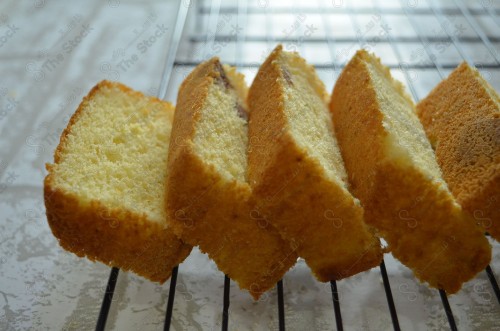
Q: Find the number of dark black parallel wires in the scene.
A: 8